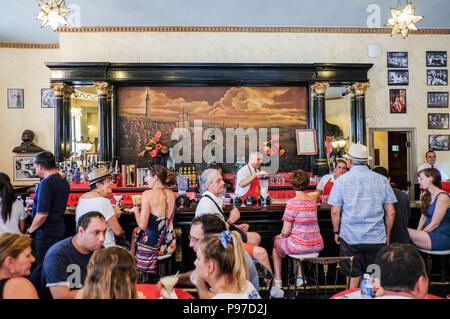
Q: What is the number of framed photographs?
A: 11